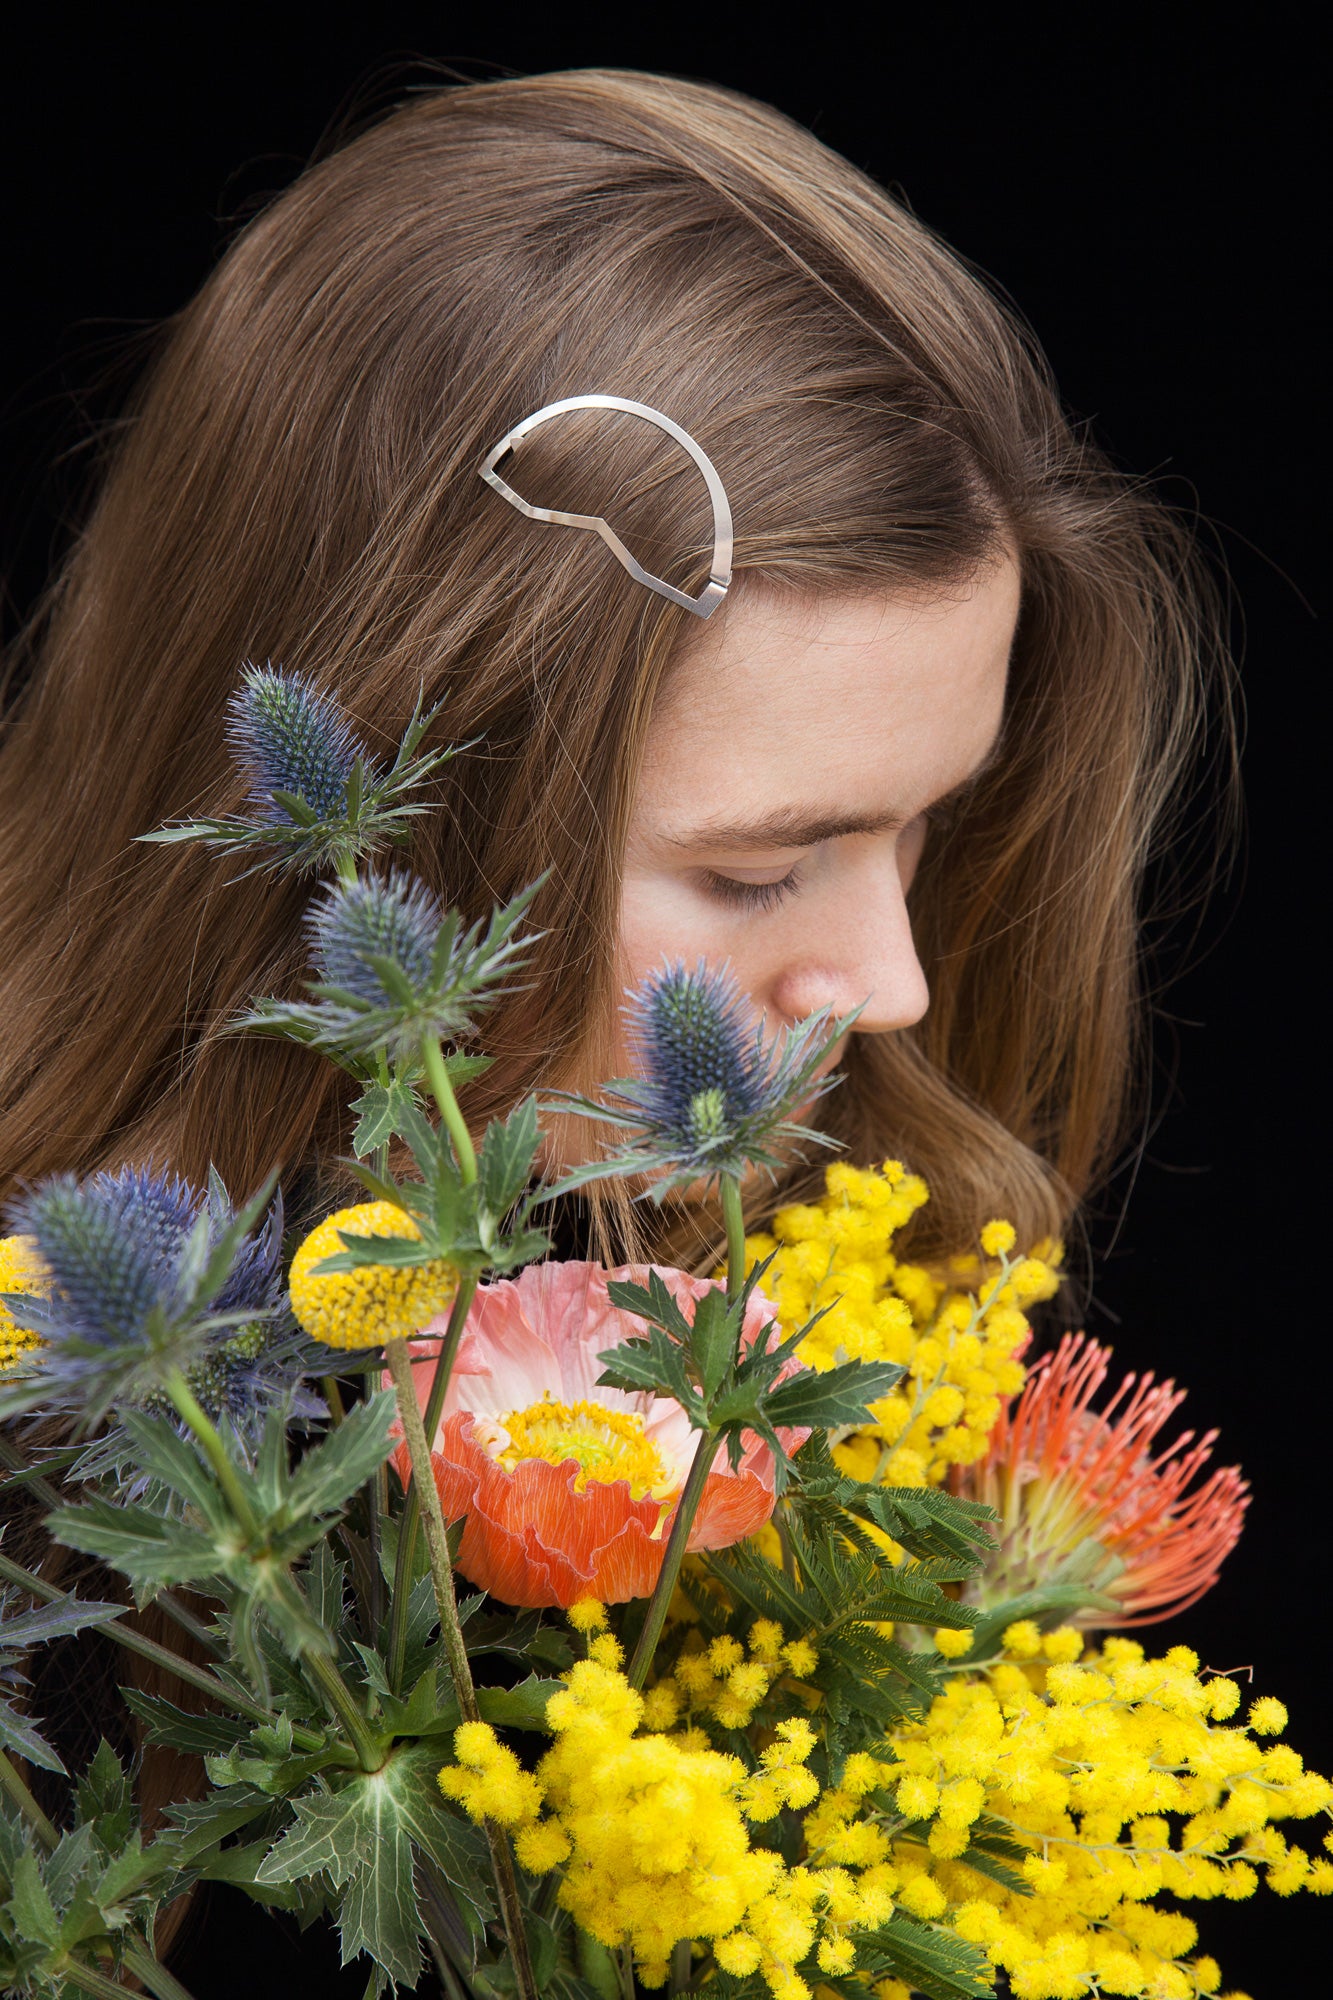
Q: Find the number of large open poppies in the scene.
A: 1